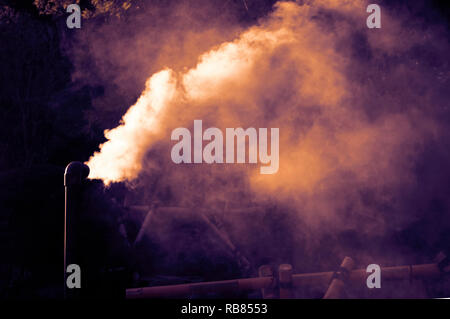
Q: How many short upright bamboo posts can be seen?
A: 2